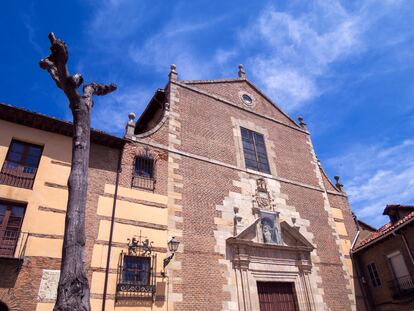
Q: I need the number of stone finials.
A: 5